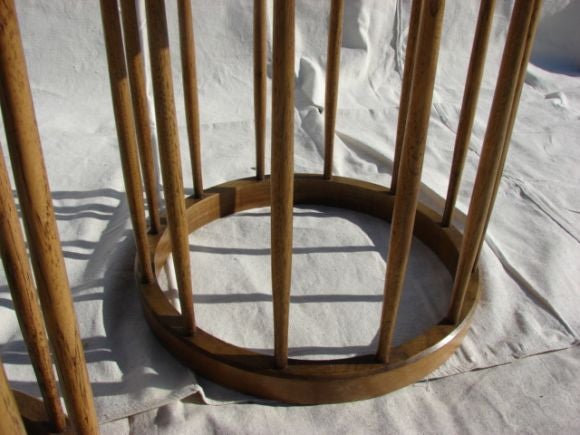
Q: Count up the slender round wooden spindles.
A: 15